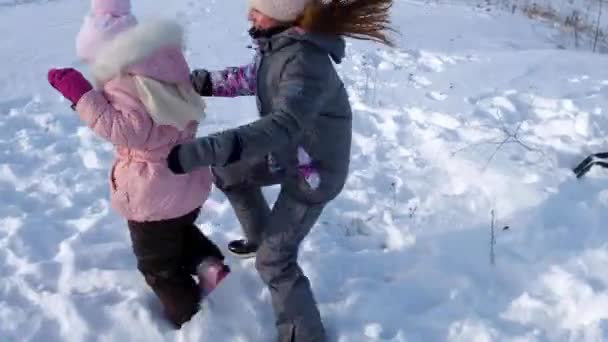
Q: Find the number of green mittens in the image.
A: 0